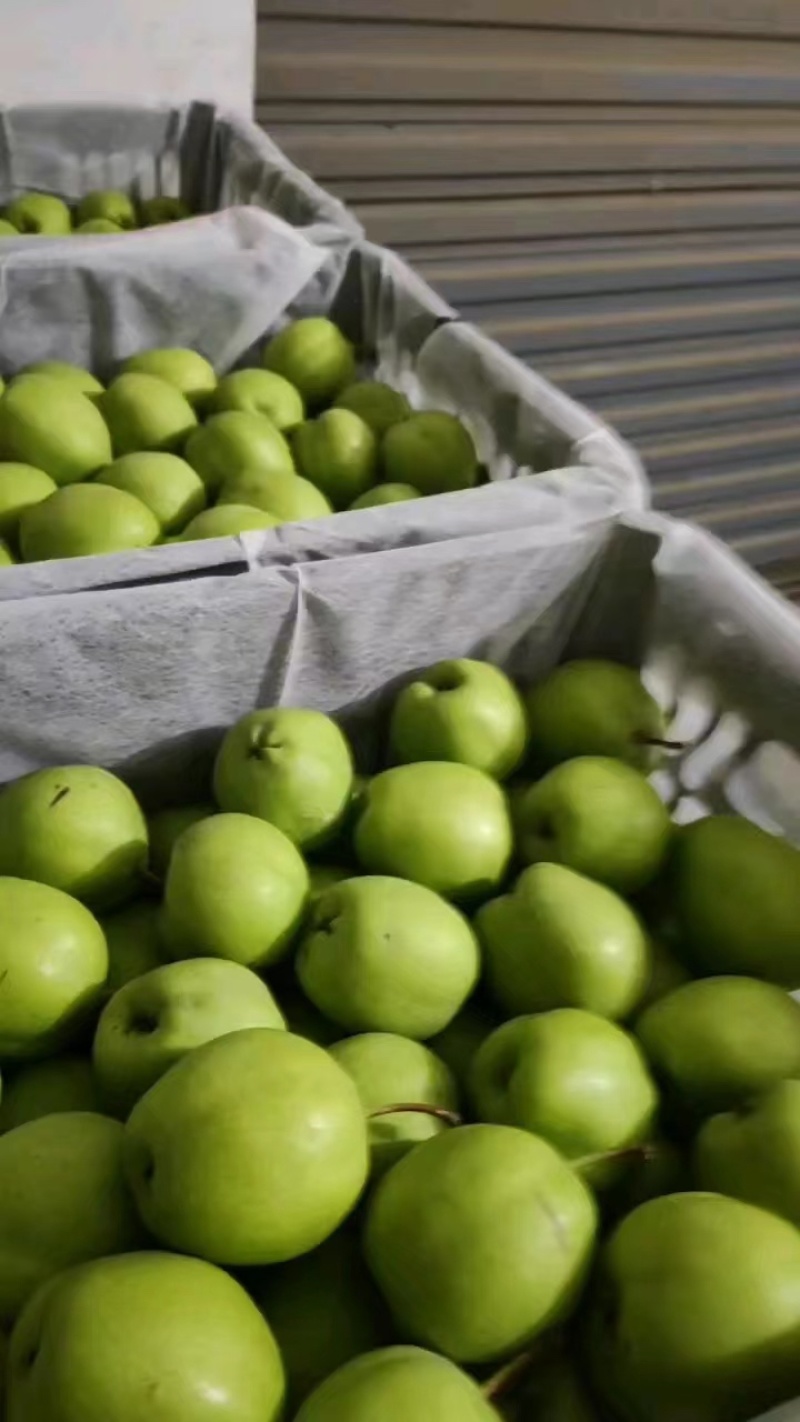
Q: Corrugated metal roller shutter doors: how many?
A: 1